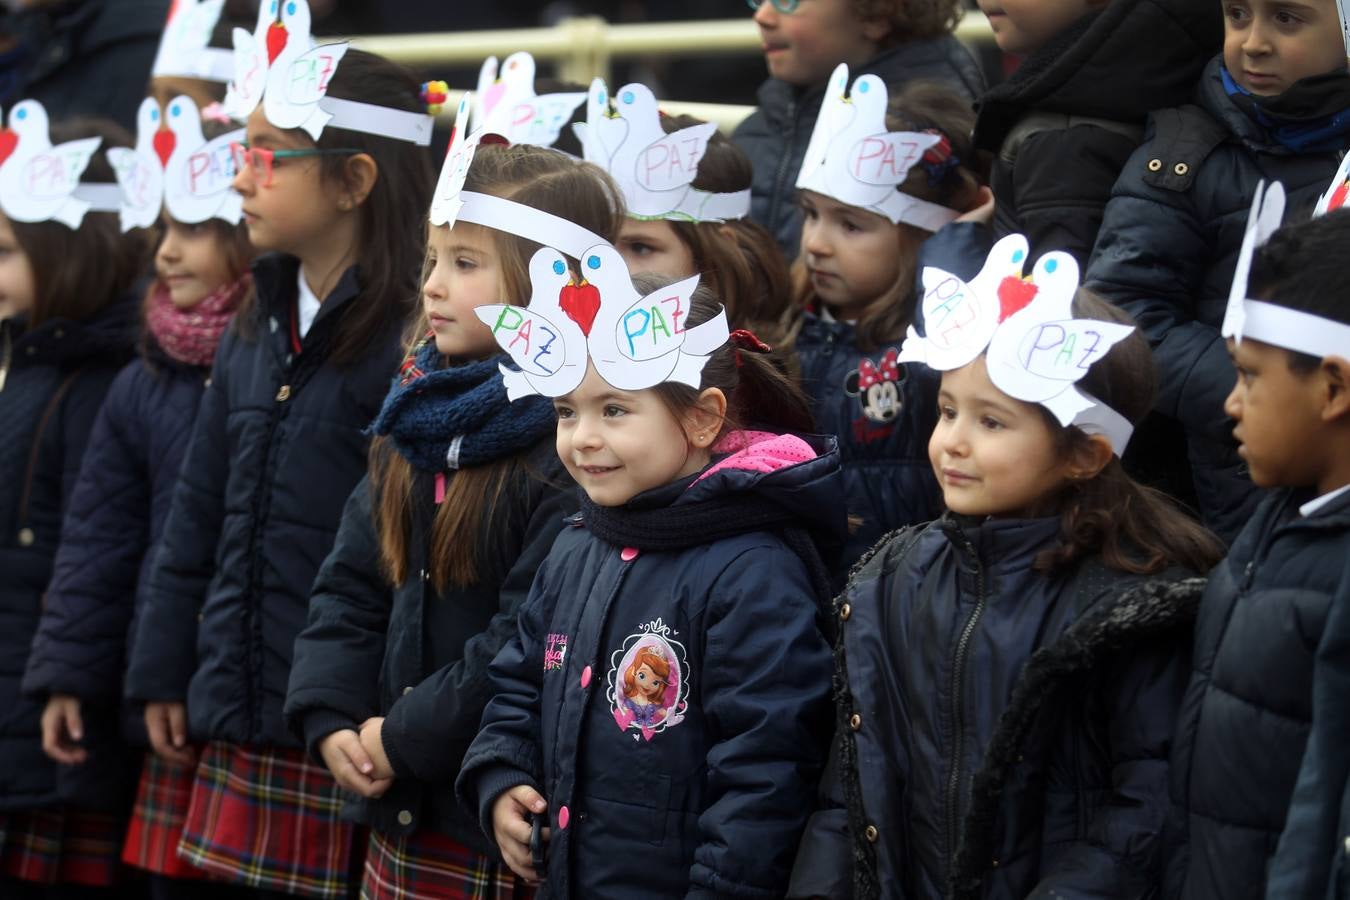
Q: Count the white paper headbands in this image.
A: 12